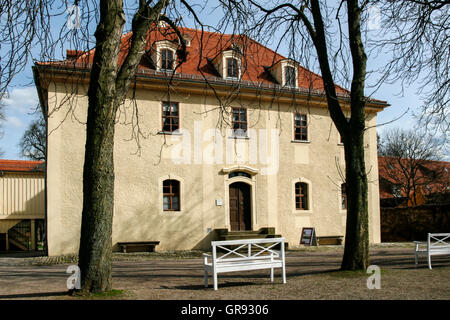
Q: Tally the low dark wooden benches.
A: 2